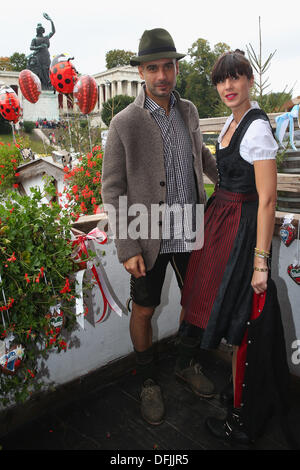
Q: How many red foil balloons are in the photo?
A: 4